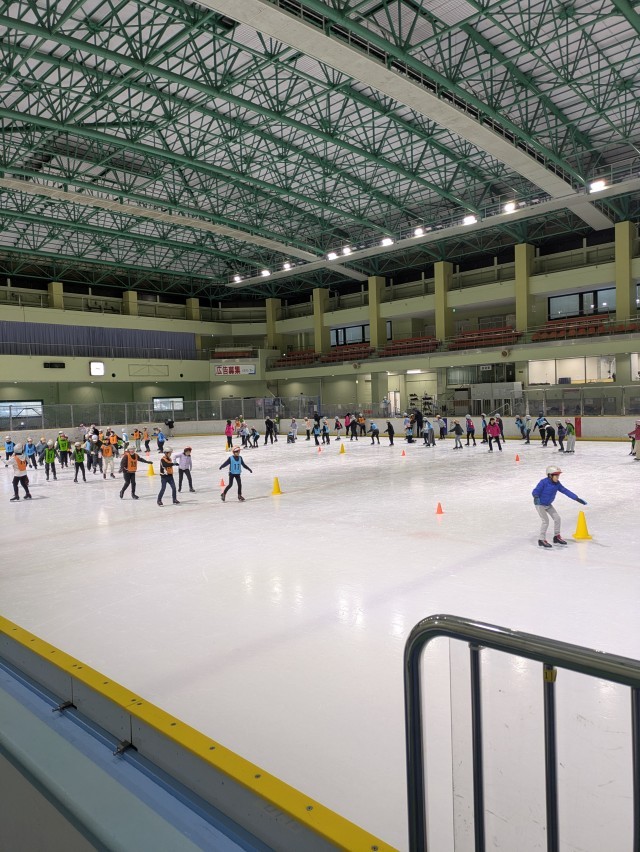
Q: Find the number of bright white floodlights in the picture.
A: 10